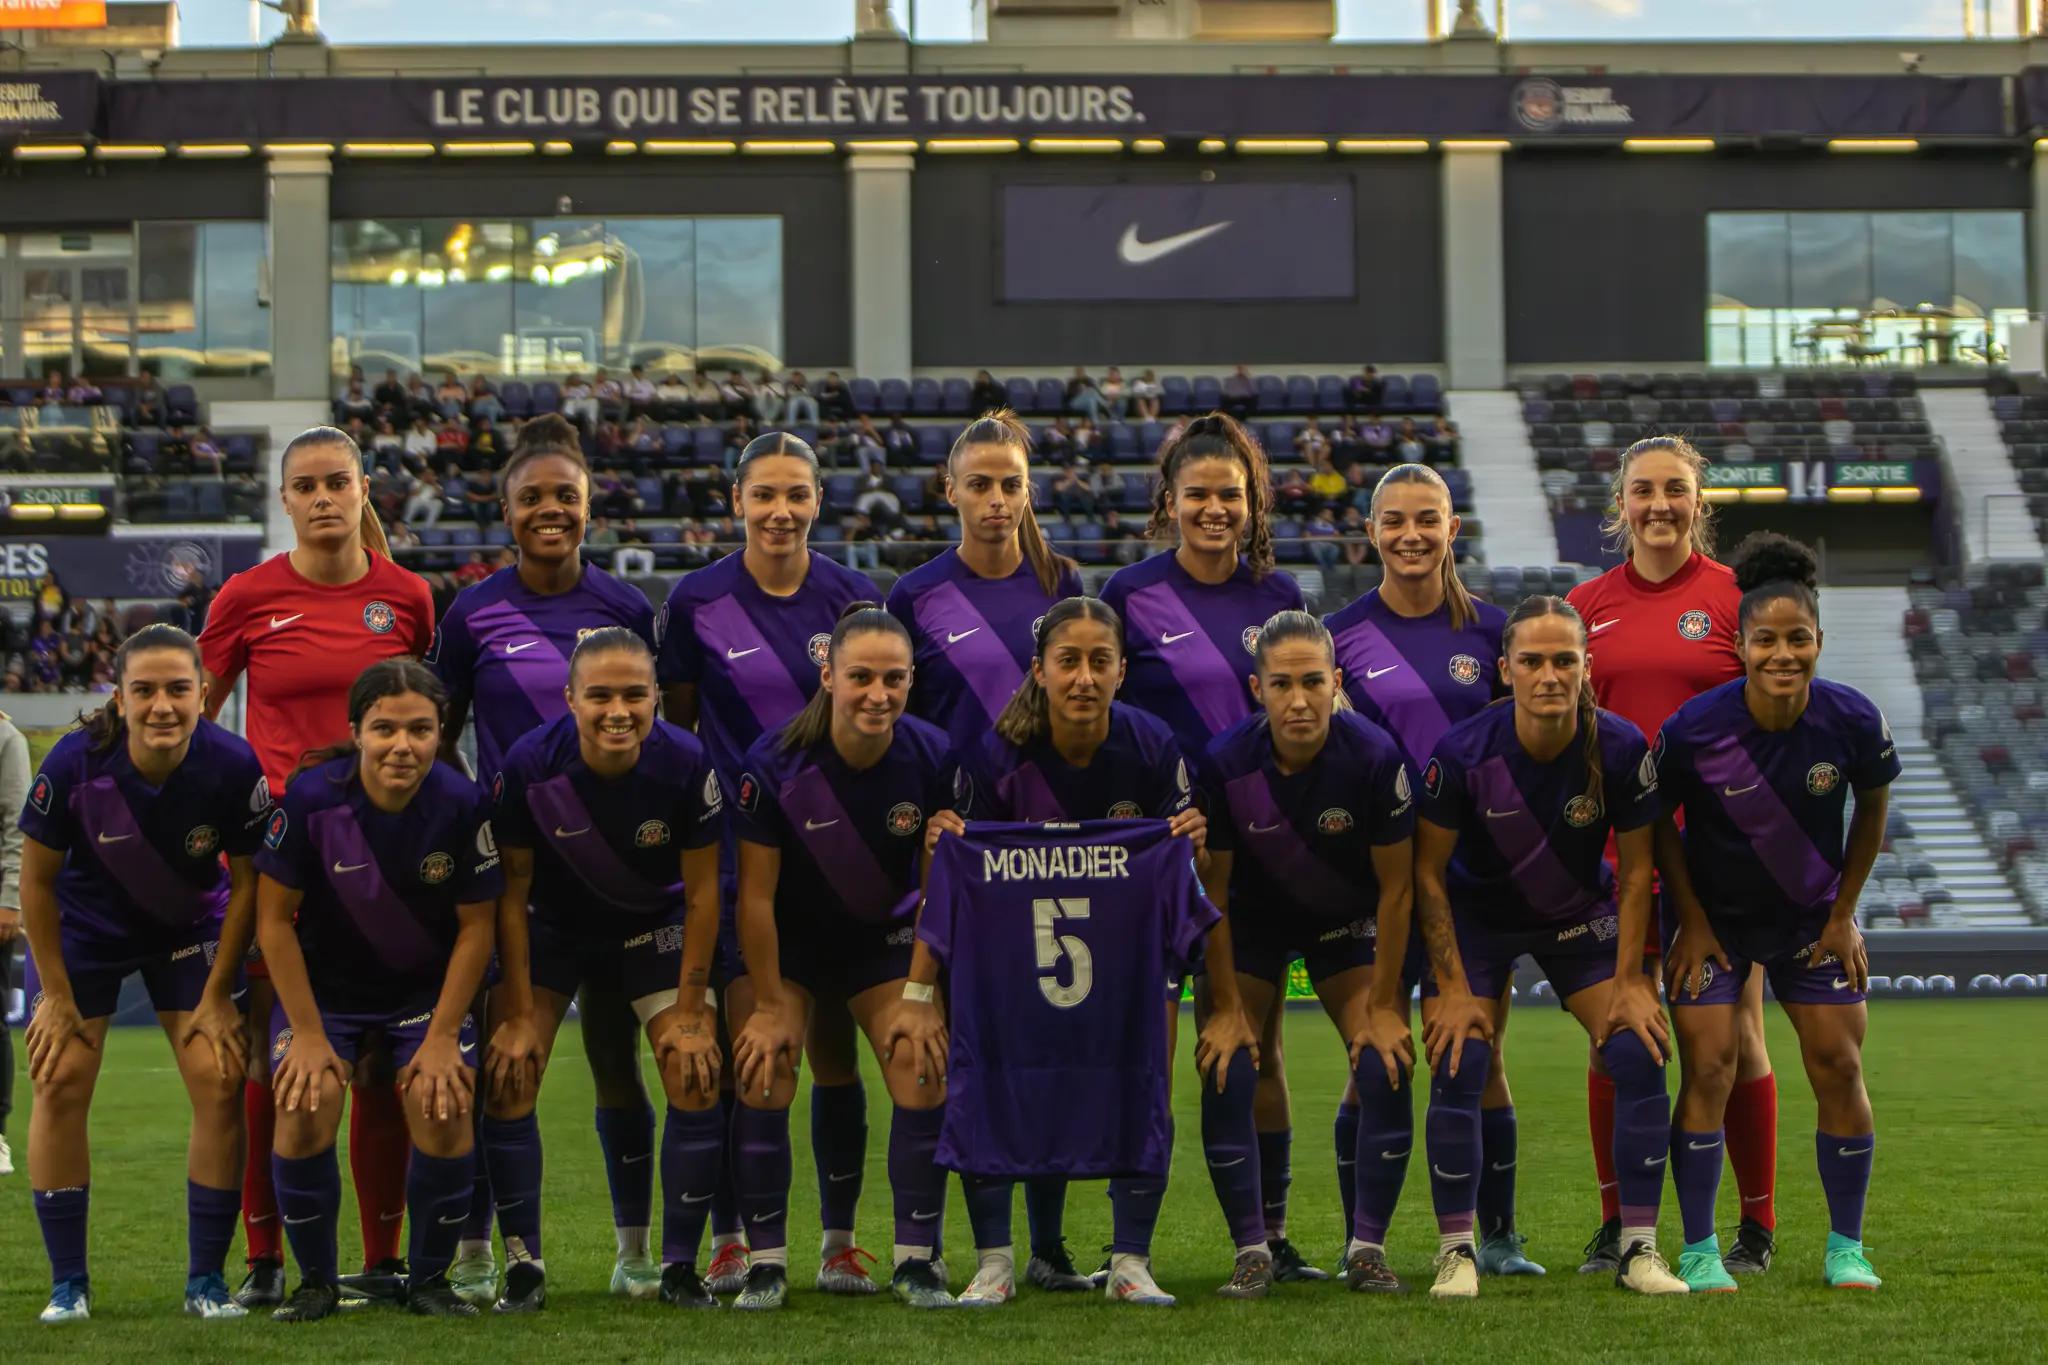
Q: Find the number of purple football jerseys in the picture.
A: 14